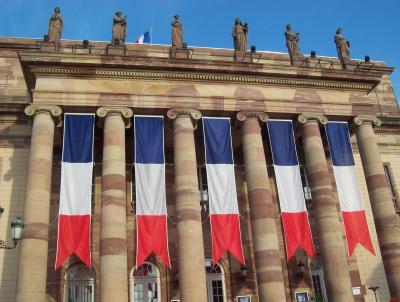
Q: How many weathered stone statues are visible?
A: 6